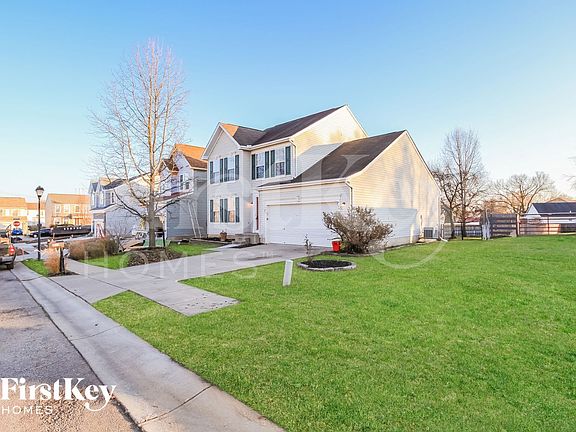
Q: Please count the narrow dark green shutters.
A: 12